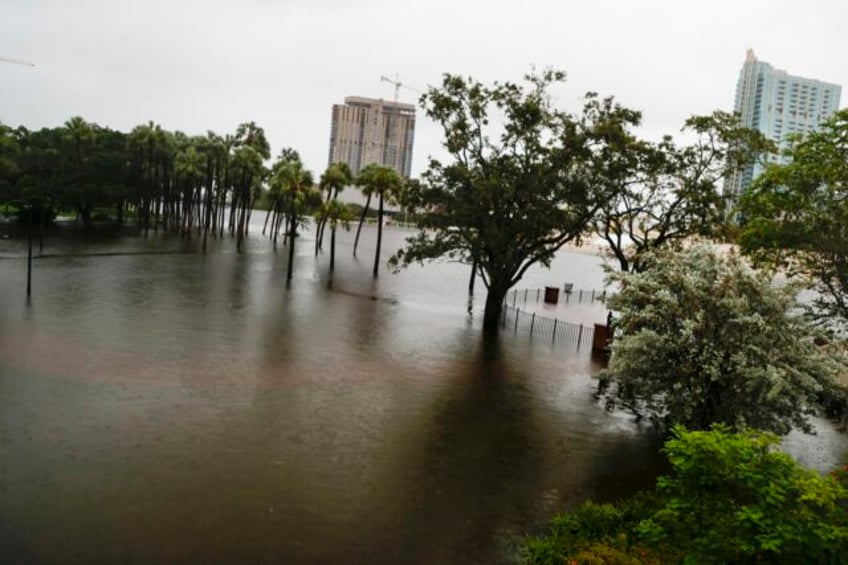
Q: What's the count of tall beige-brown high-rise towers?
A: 1